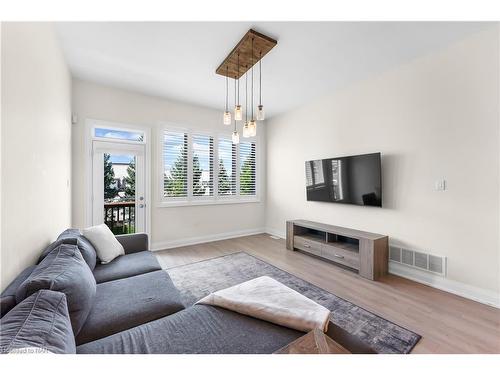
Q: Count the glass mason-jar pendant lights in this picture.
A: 6